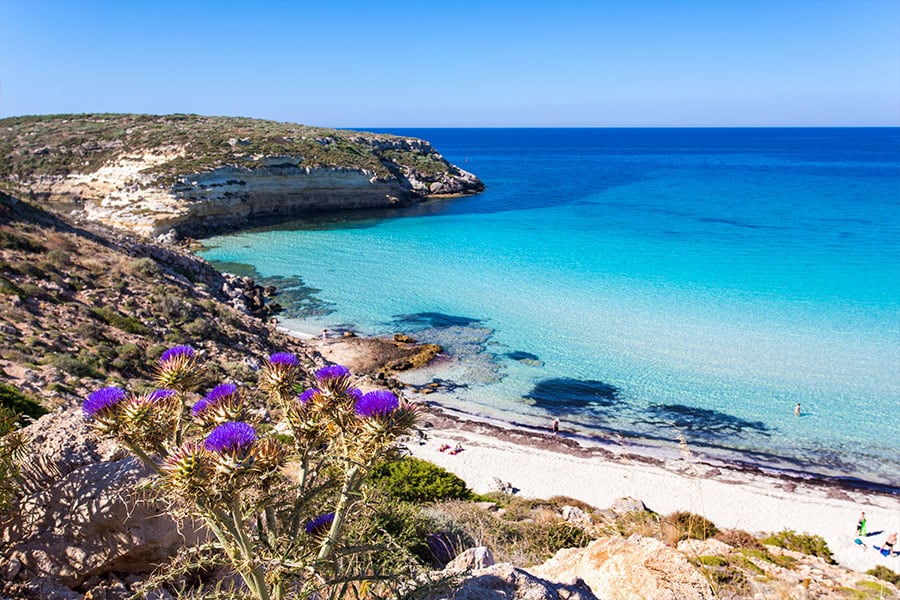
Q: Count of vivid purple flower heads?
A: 12